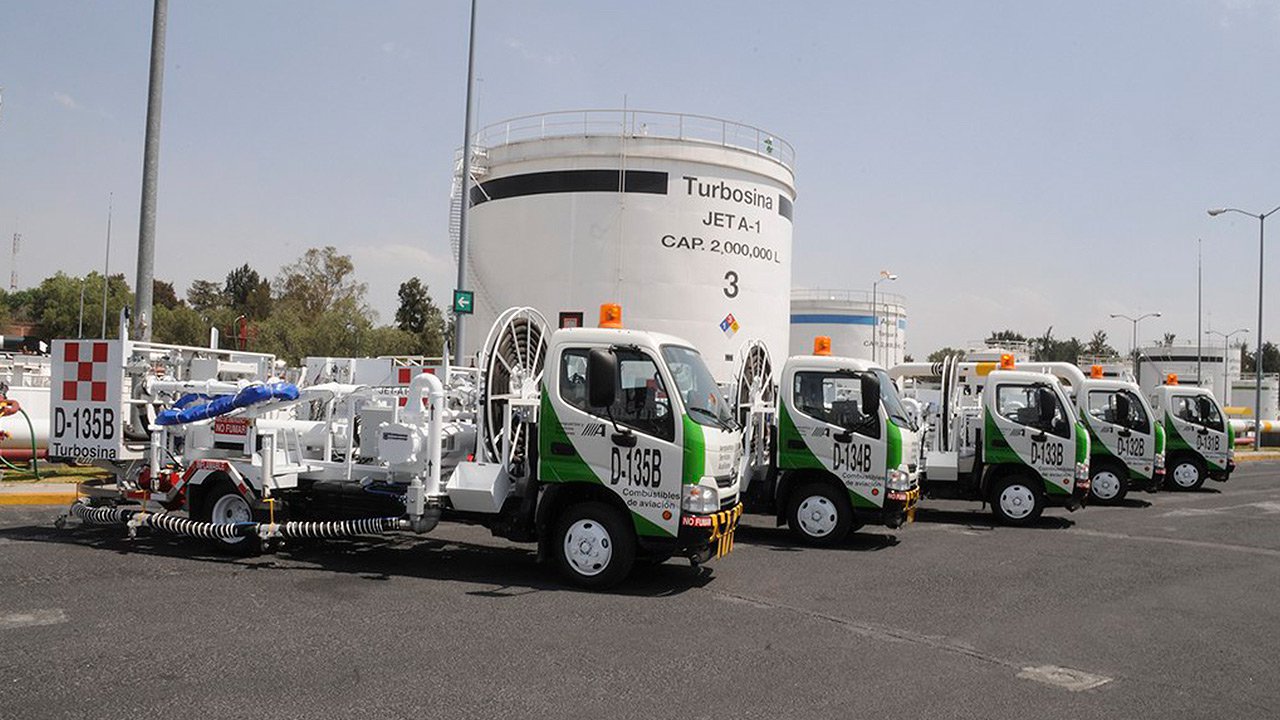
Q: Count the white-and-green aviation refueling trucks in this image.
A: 5